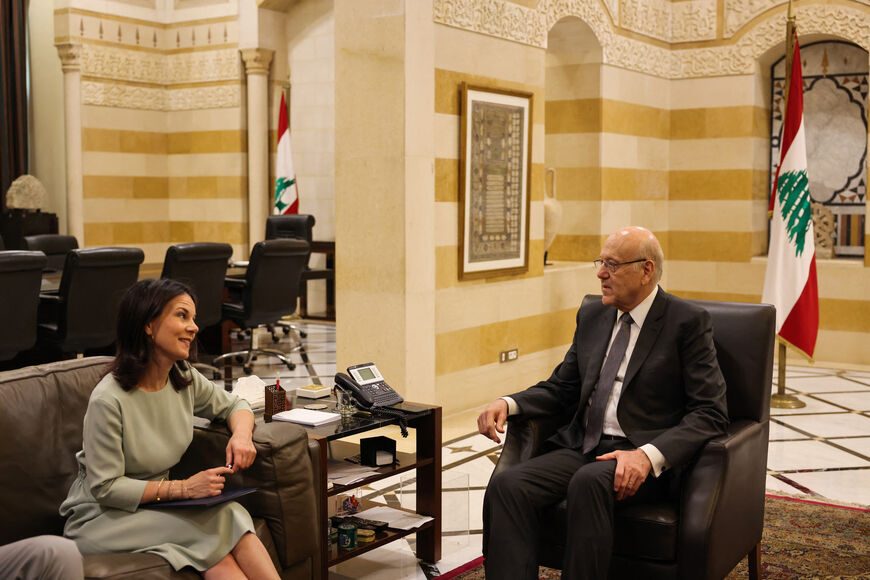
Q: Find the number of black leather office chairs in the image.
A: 6